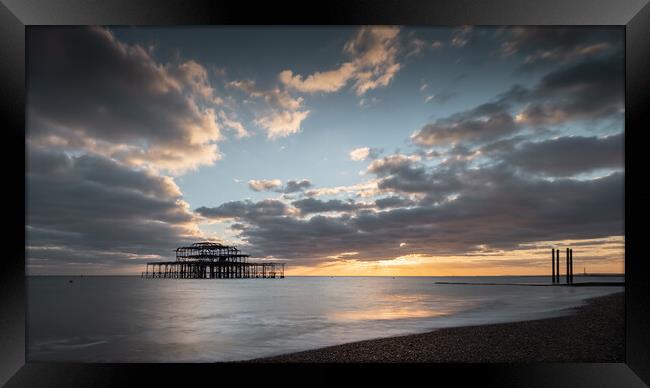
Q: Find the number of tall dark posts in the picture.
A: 4